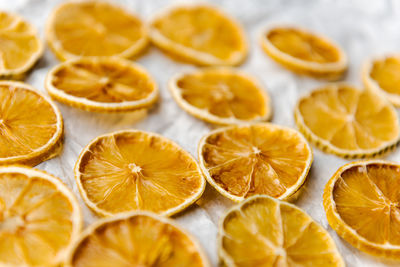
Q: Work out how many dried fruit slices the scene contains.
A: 15